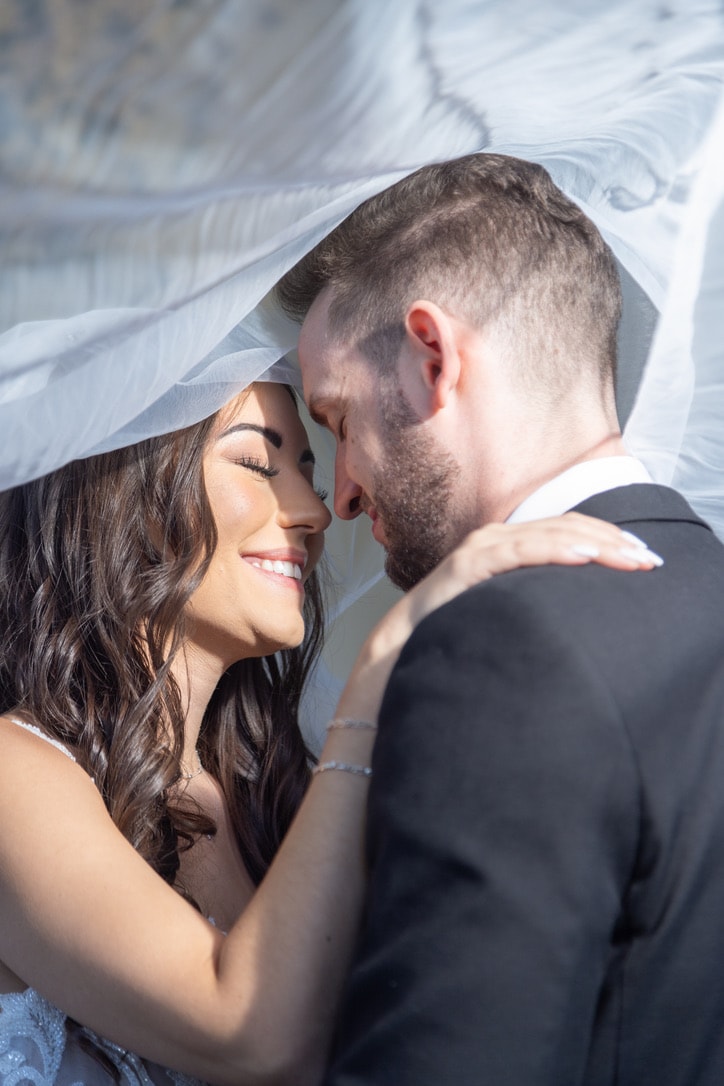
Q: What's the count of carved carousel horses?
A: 0